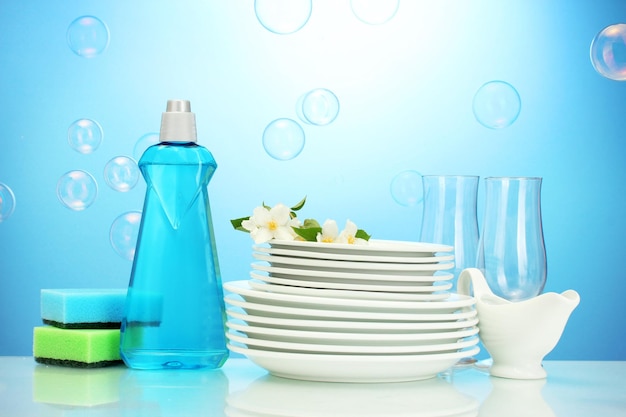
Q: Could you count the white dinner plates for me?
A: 12